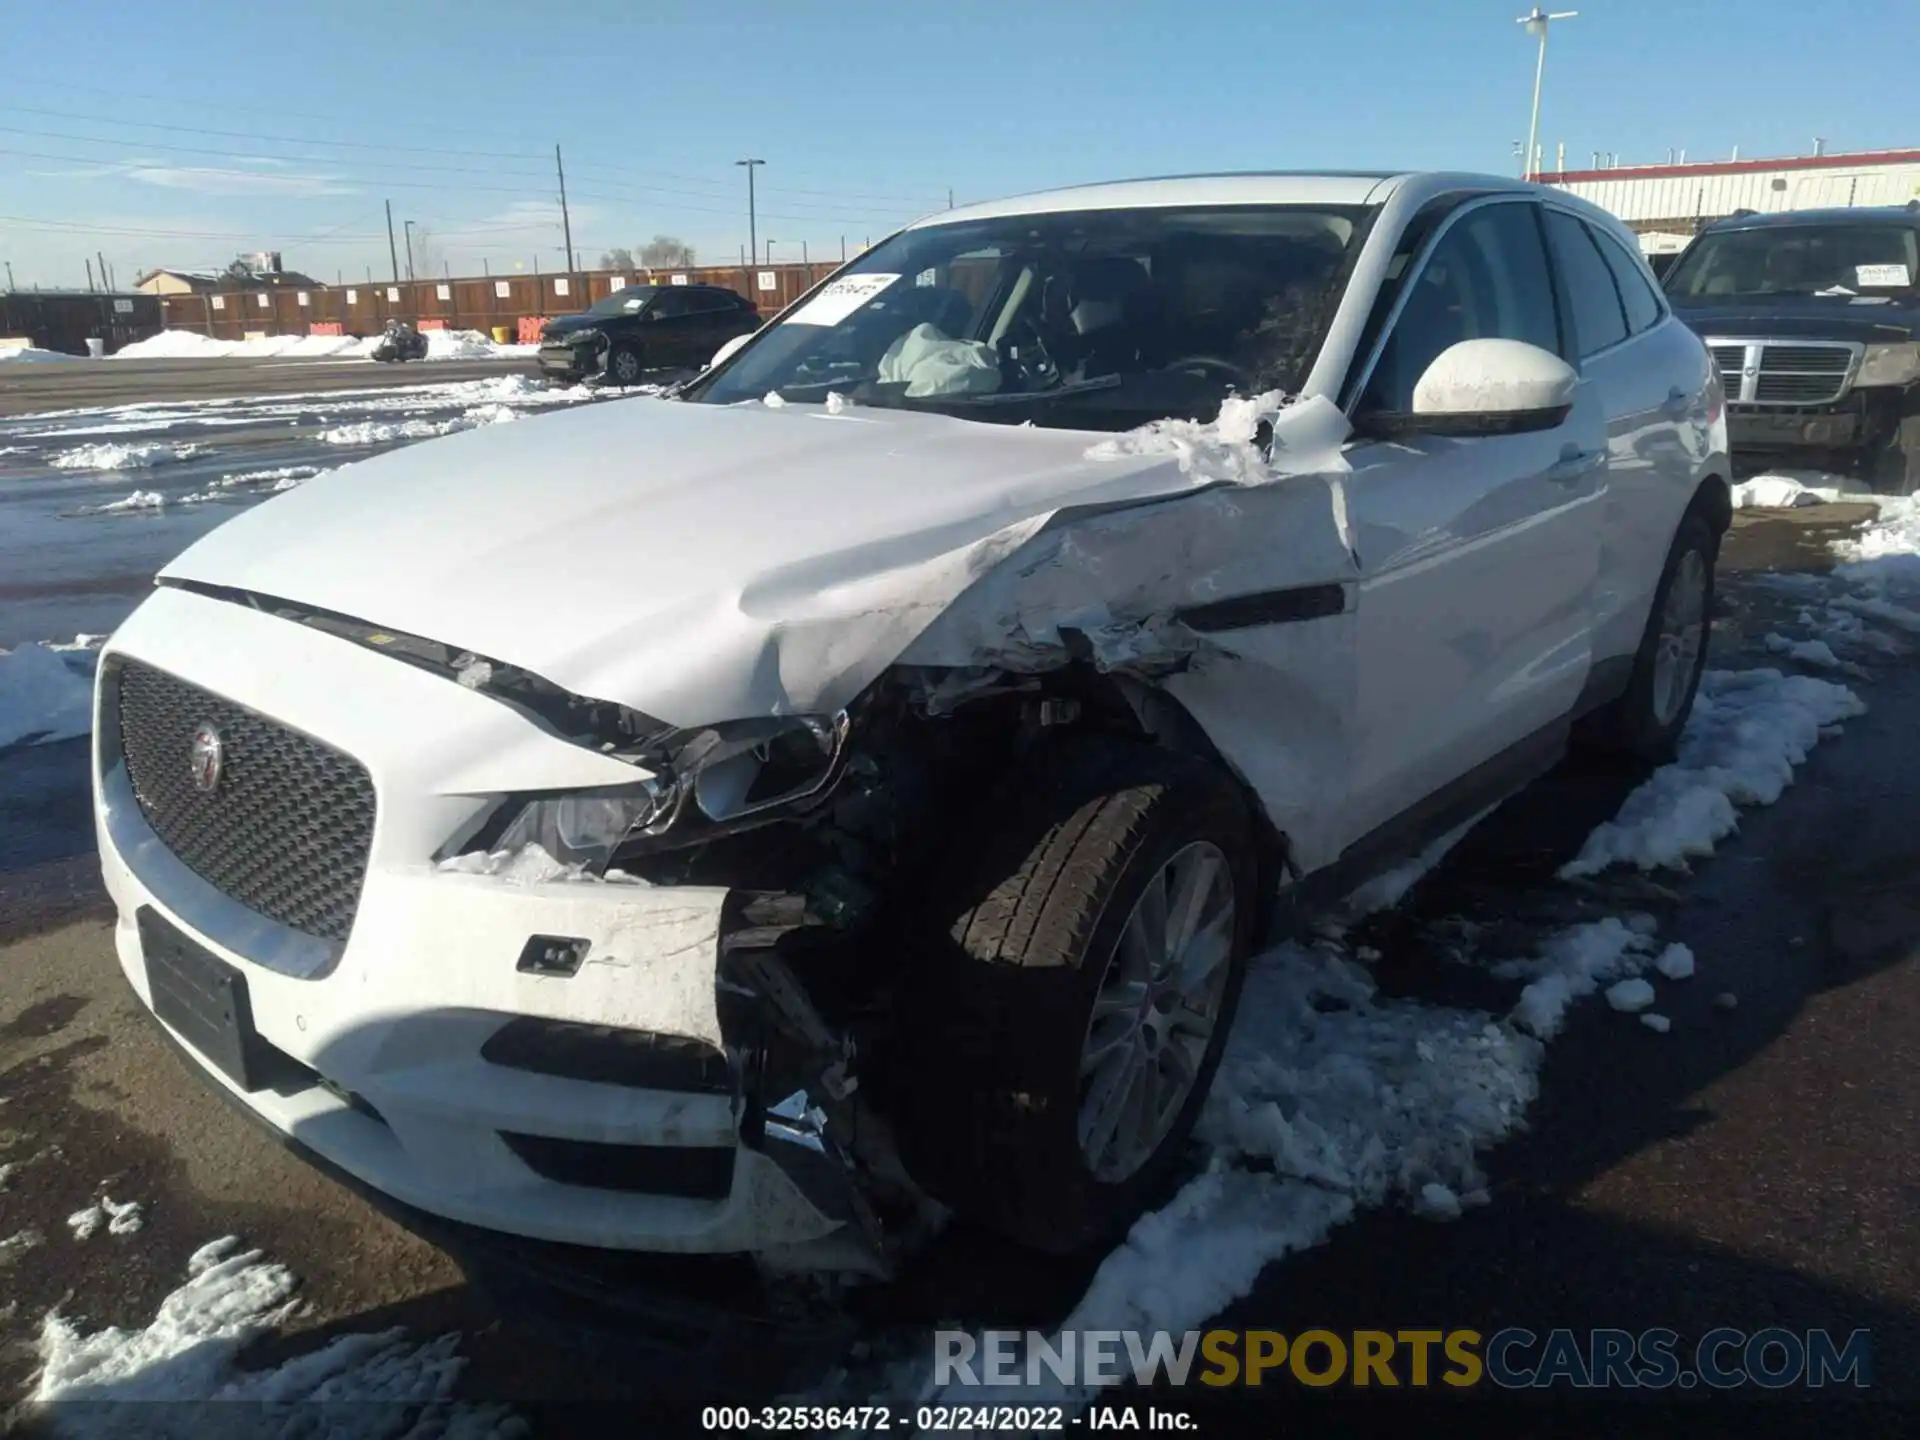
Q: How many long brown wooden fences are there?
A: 1